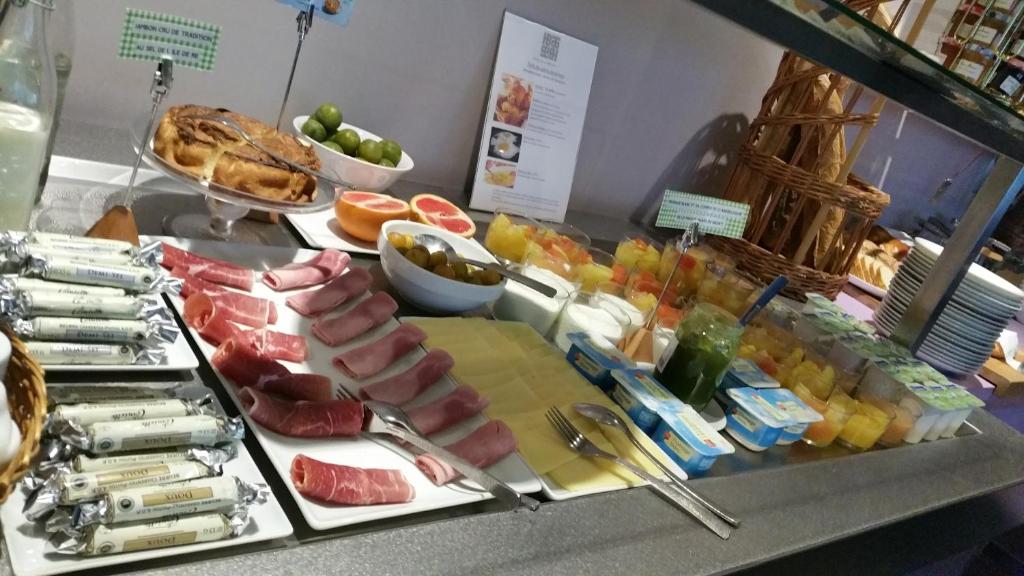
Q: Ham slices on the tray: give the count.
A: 13